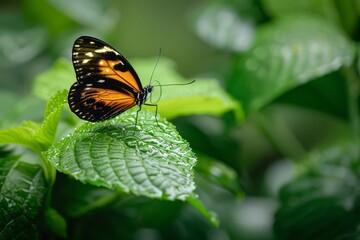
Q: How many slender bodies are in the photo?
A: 1